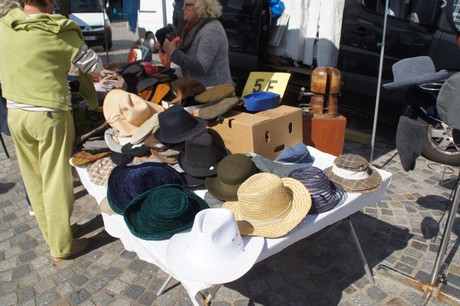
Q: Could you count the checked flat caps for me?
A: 2